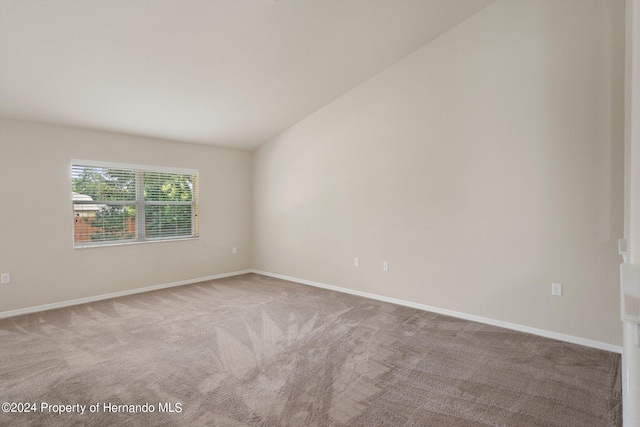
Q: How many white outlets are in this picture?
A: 5